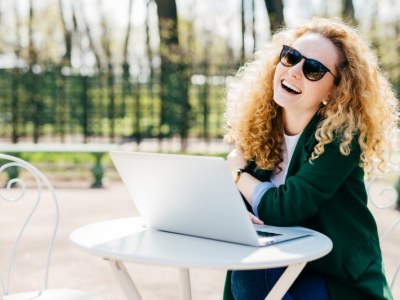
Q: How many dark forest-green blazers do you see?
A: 1